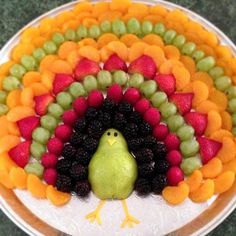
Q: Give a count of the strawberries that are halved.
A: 11